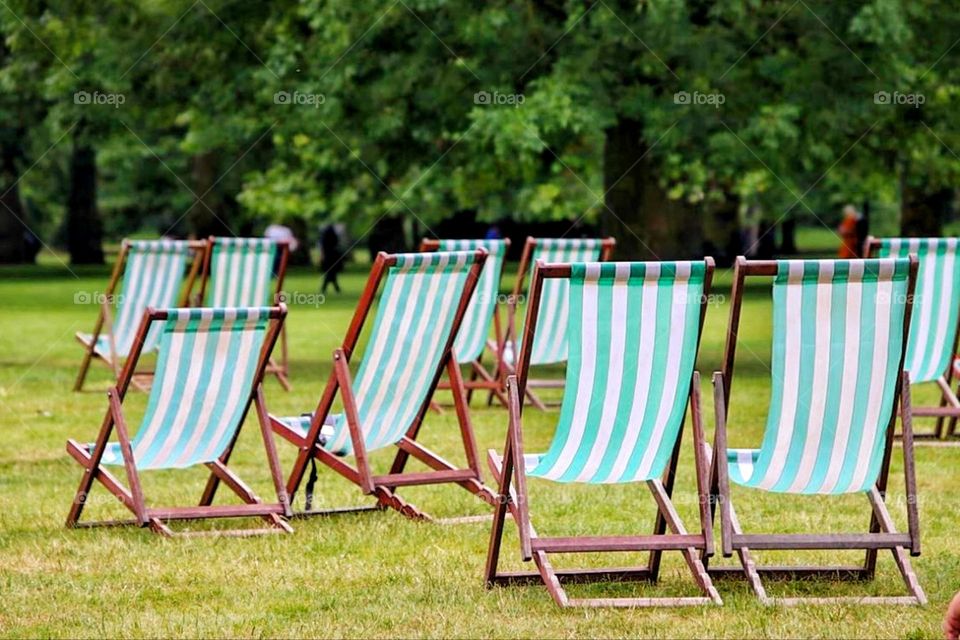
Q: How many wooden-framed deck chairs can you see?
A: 9